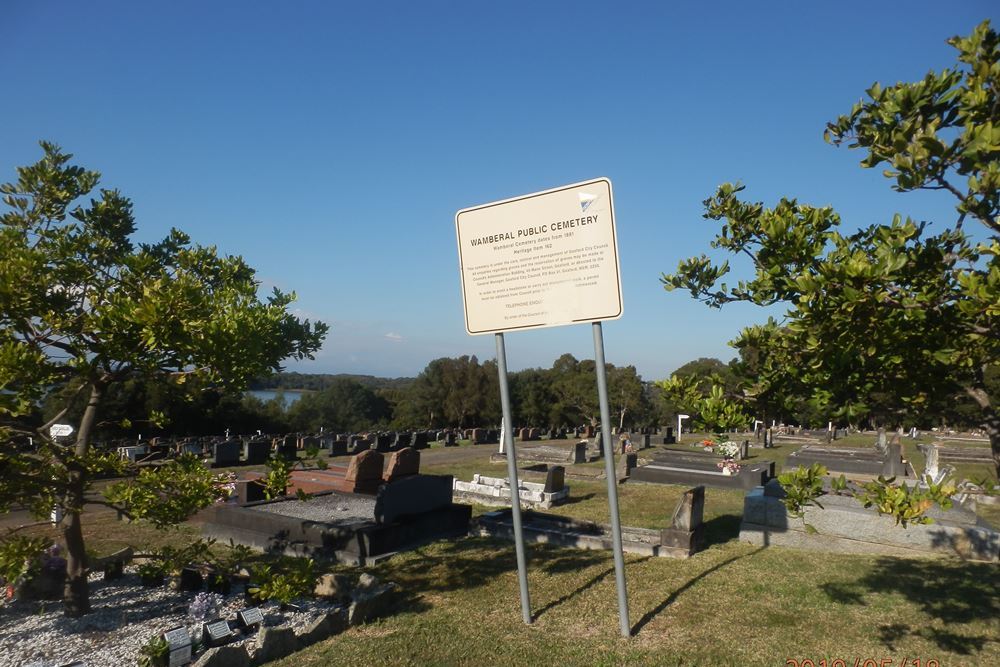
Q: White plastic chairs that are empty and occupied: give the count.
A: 0